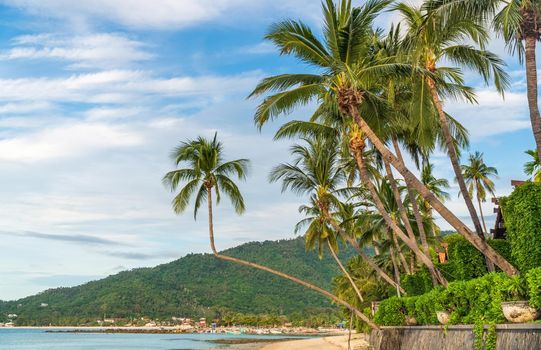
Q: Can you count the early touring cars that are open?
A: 0